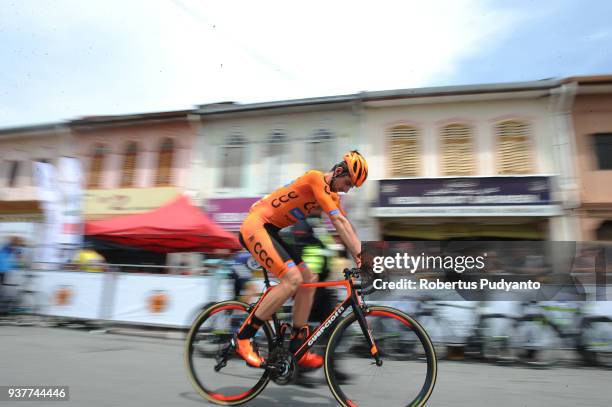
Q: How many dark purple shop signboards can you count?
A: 1